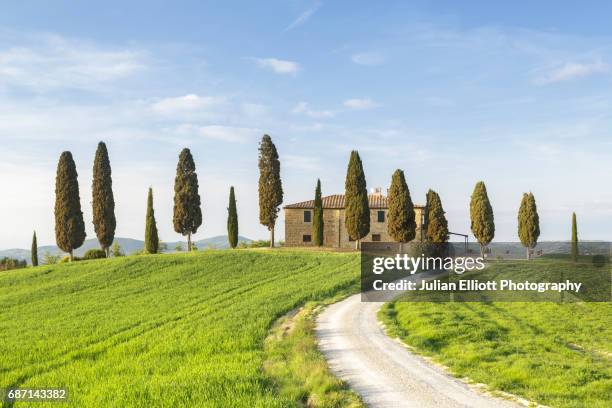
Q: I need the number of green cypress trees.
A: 14